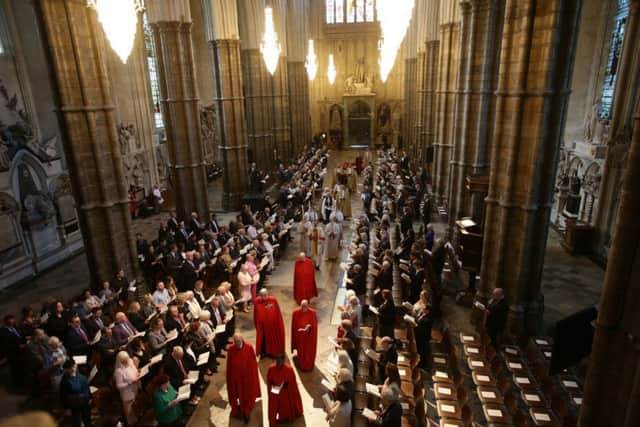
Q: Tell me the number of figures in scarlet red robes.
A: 5